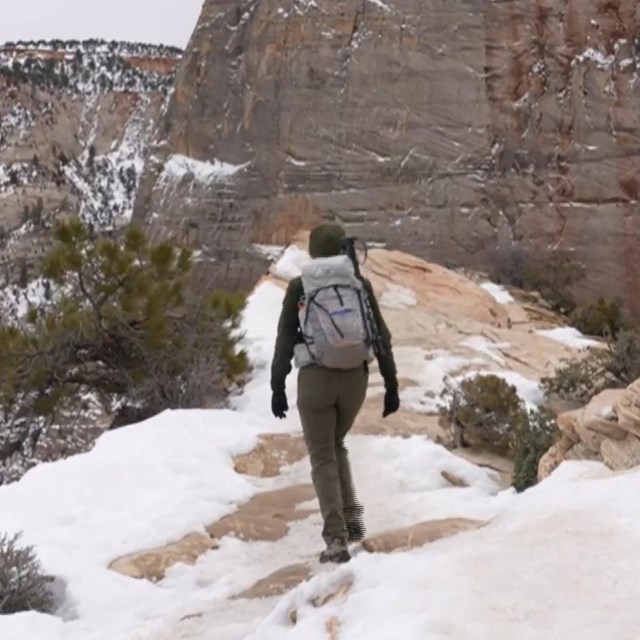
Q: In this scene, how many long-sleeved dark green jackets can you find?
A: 1